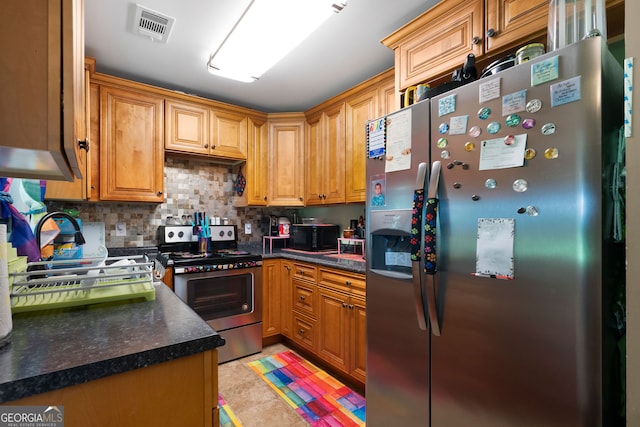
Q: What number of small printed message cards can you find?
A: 6